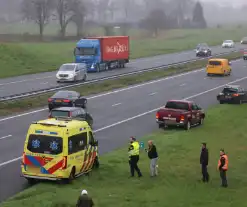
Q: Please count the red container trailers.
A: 1